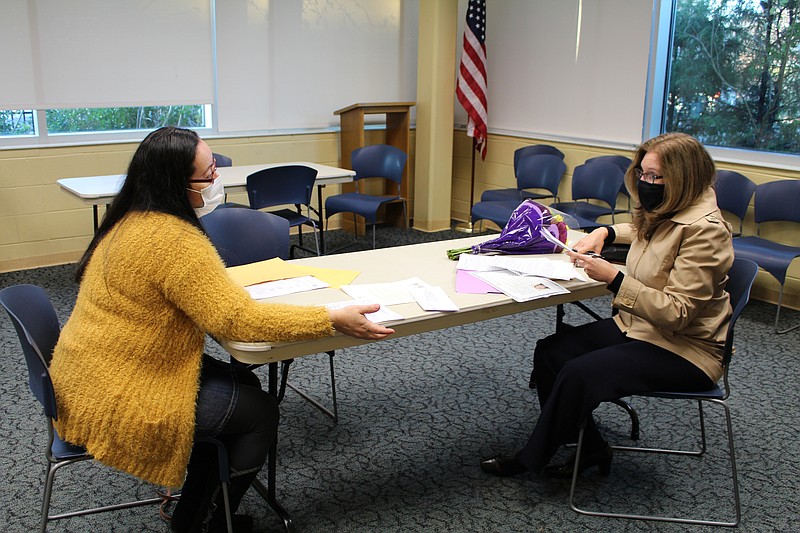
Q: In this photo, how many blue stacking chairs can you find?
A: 12